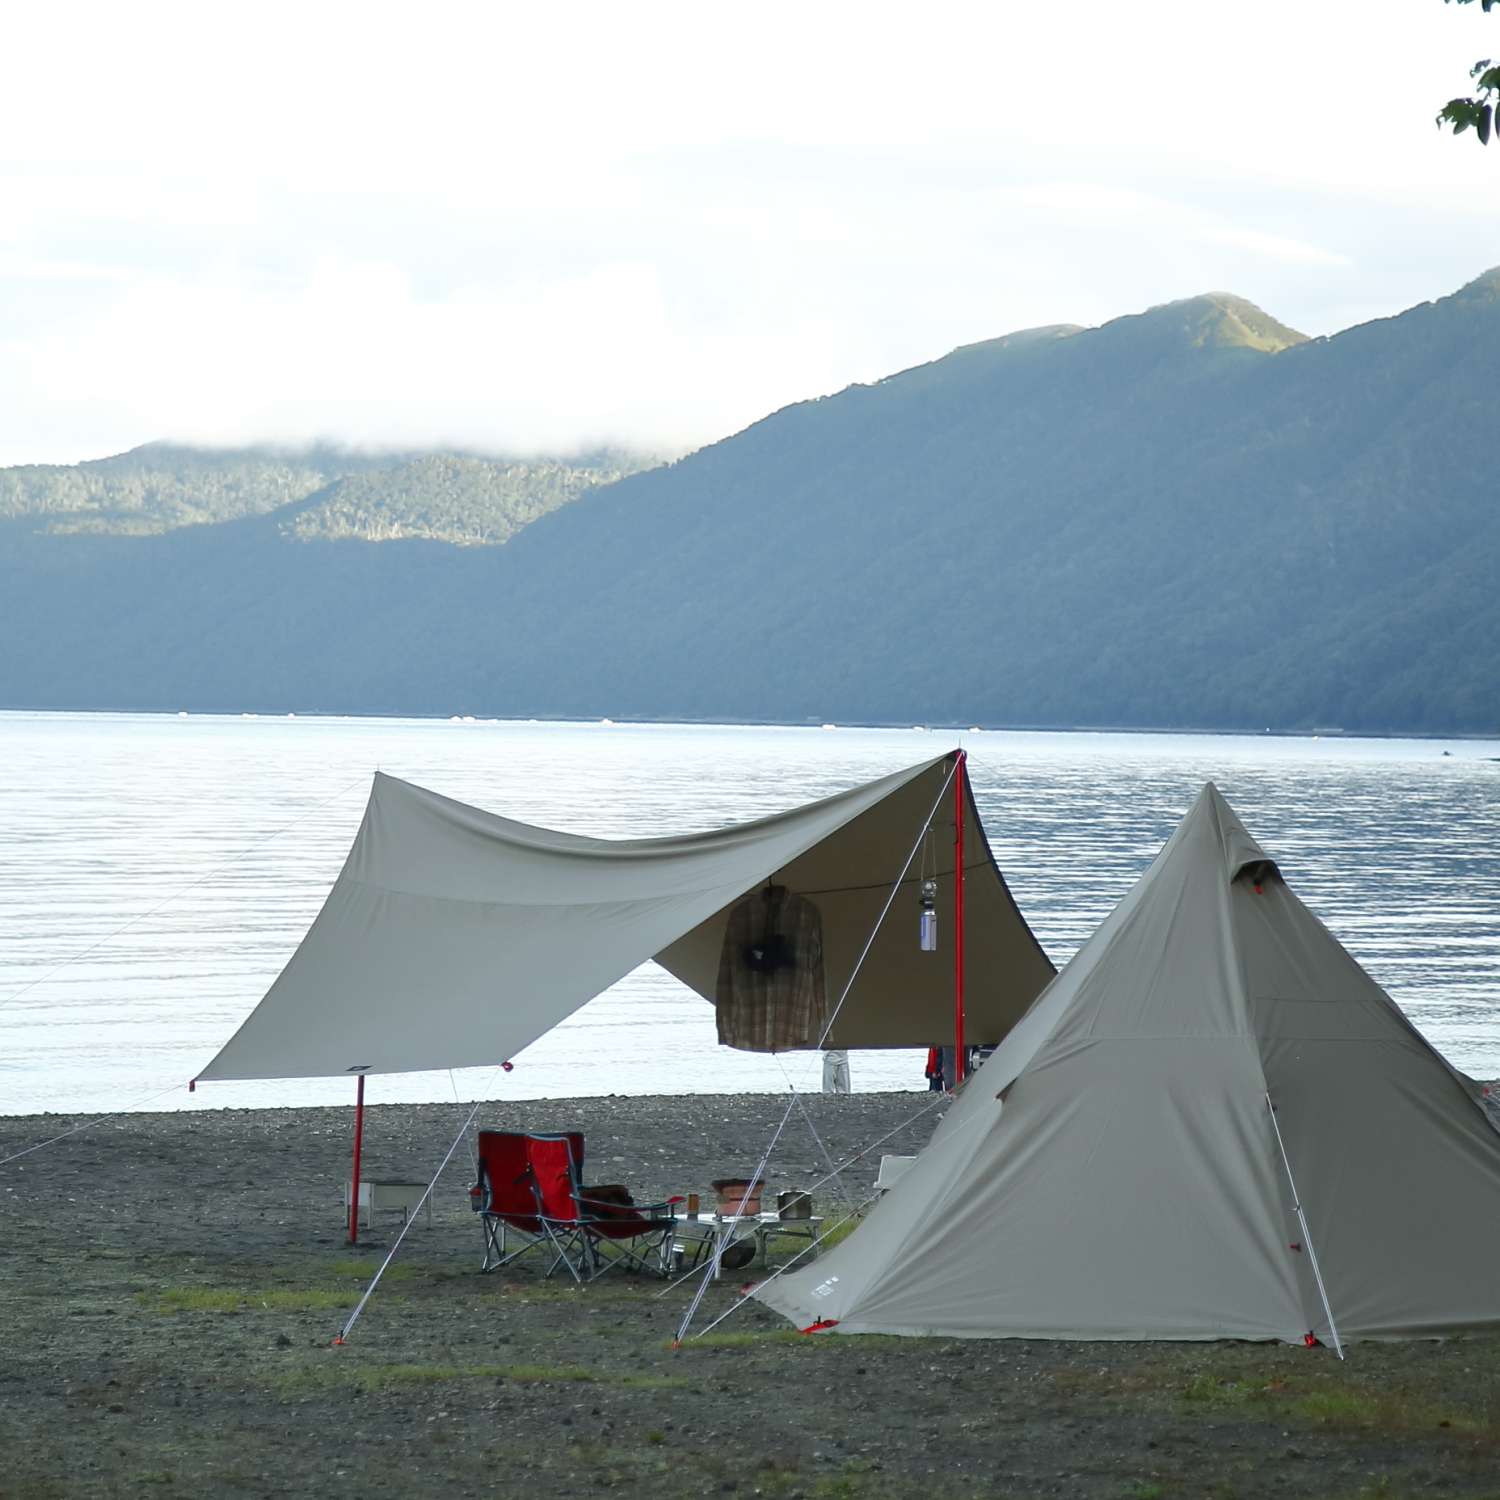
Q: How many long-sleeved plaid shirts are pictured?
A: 1